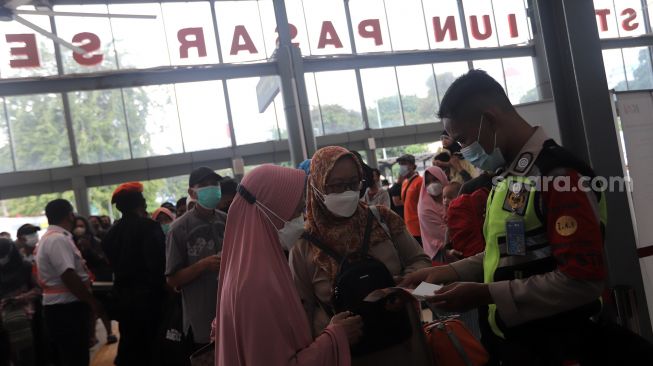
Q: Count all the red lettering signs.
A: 12